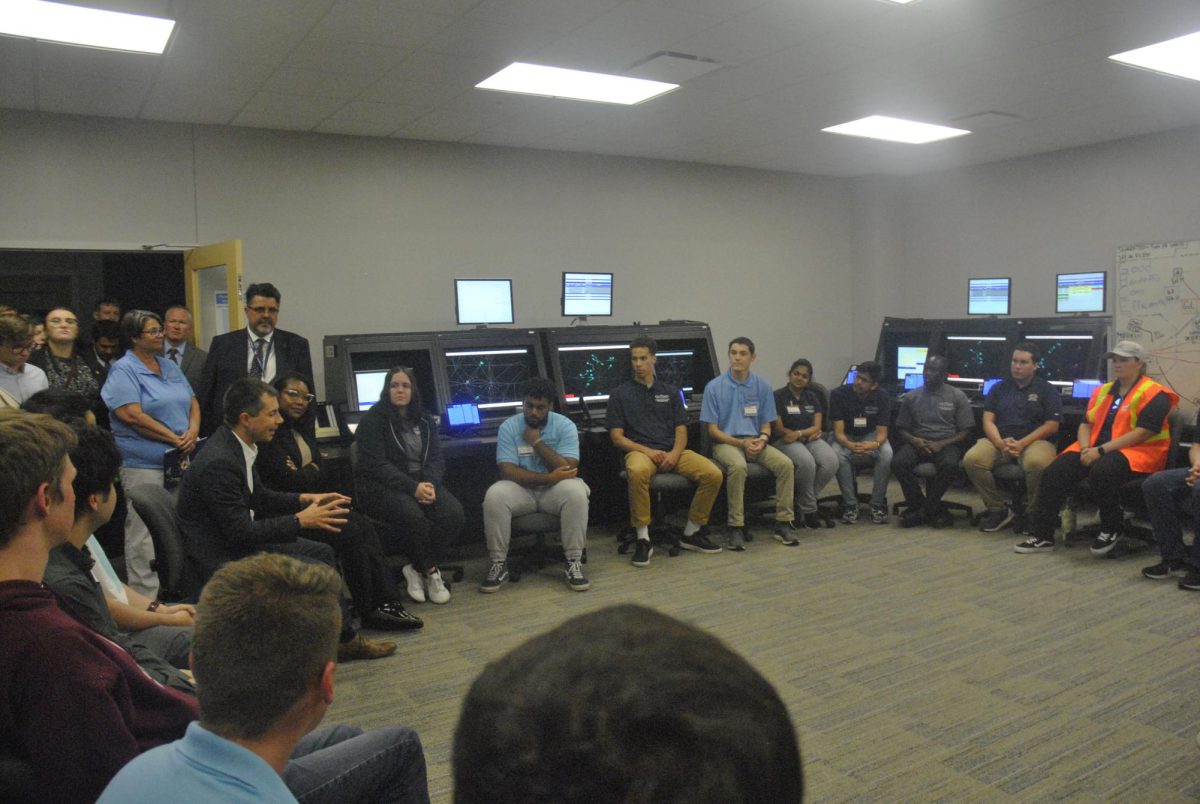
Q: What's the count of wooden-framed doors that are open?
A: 1